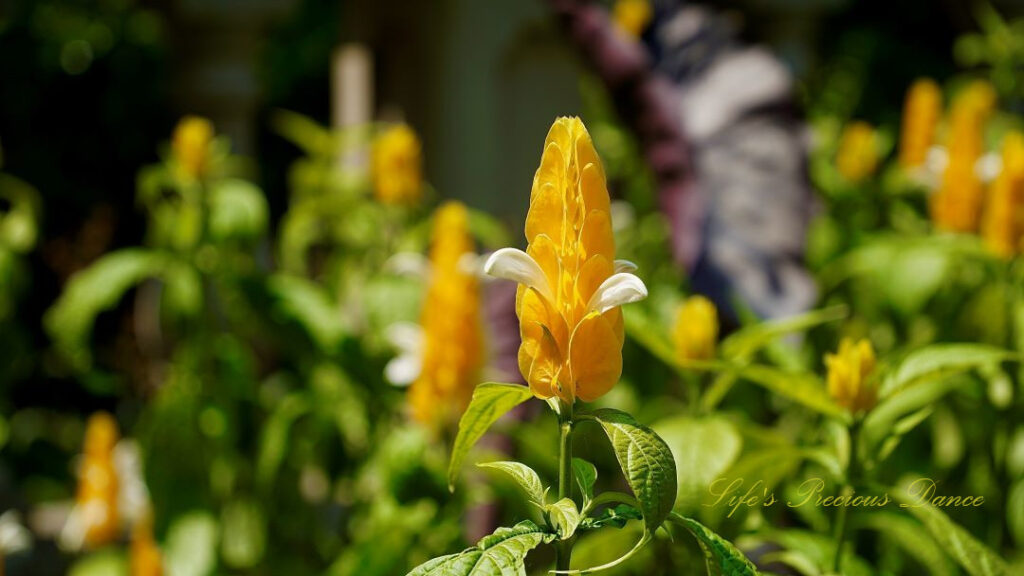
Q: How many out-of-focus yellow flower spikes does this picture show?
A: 12